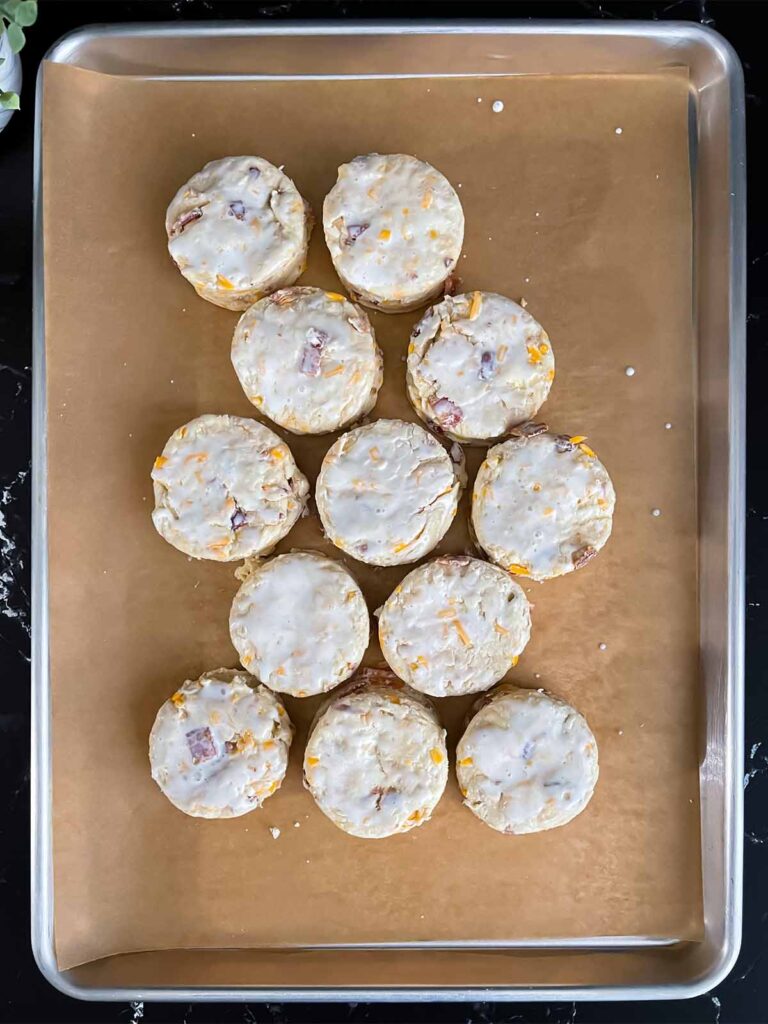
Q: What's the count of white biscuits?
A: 12